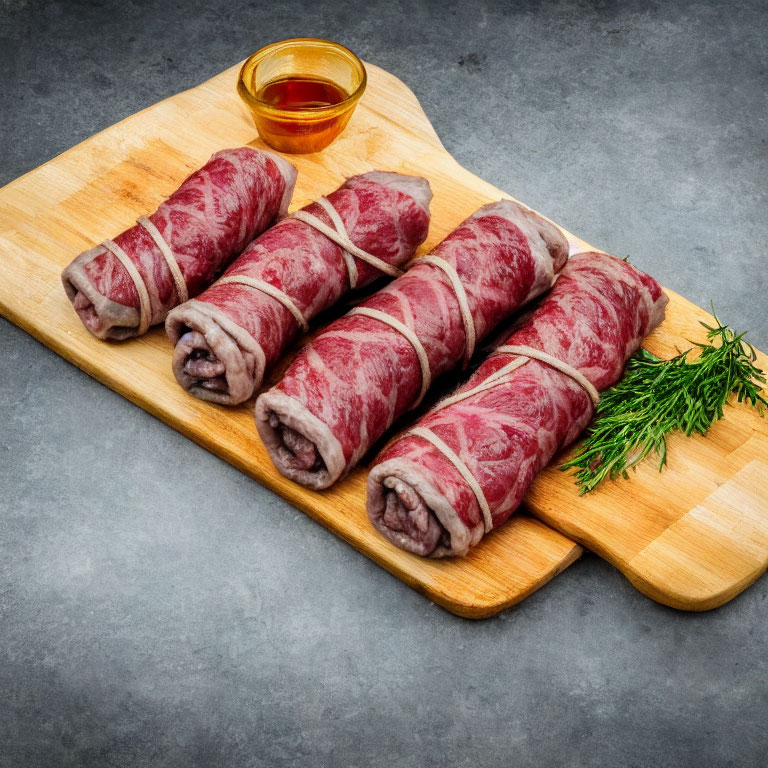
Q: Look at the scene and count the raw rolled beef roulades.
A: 4